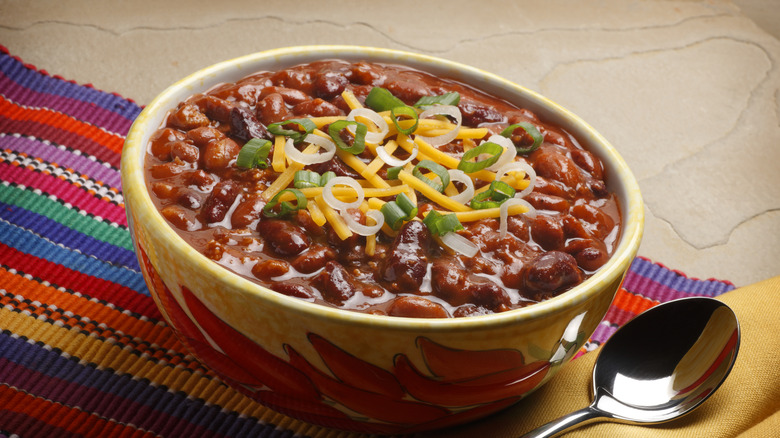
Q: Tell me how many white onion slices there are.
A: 11